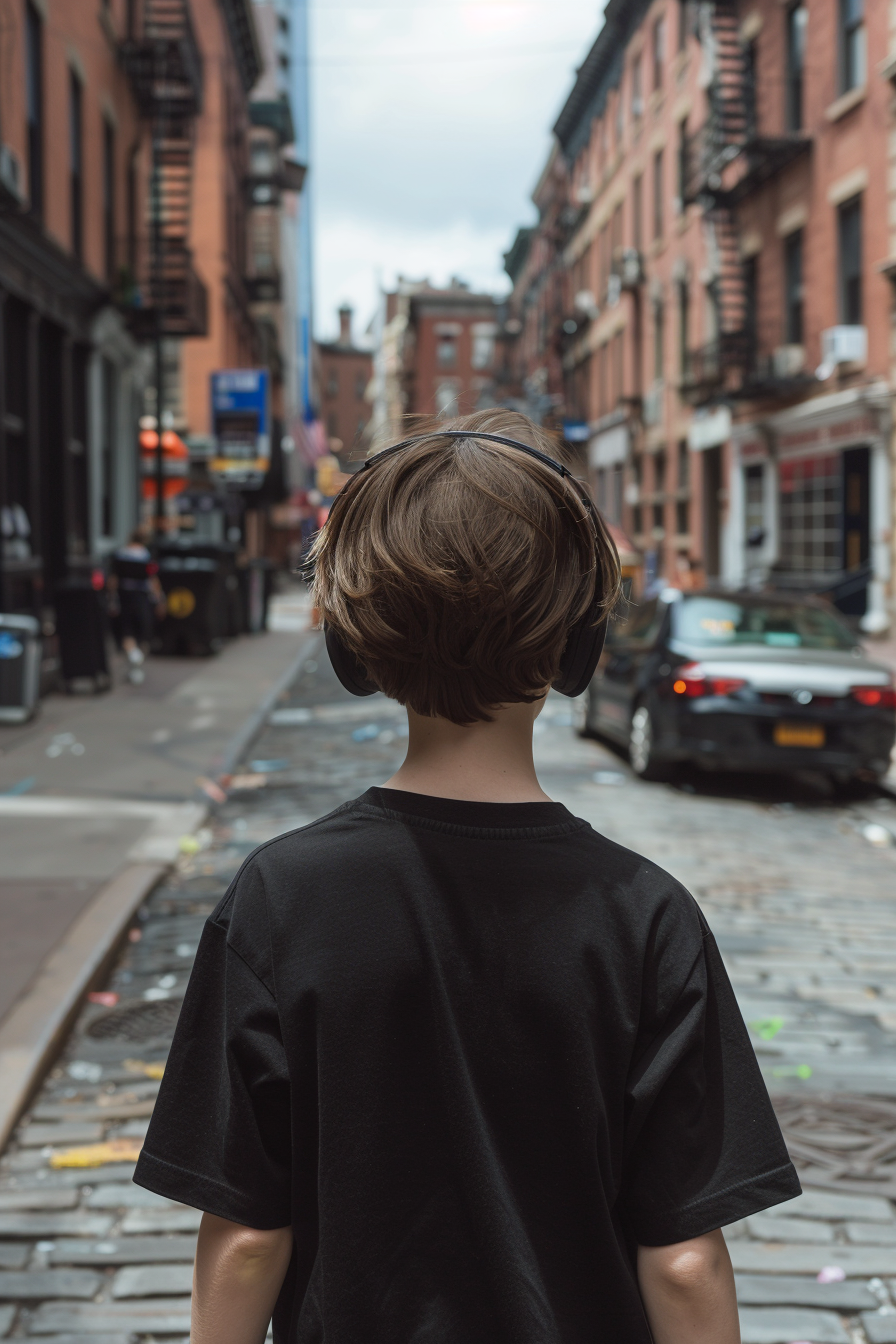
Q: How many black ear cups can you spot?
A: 2